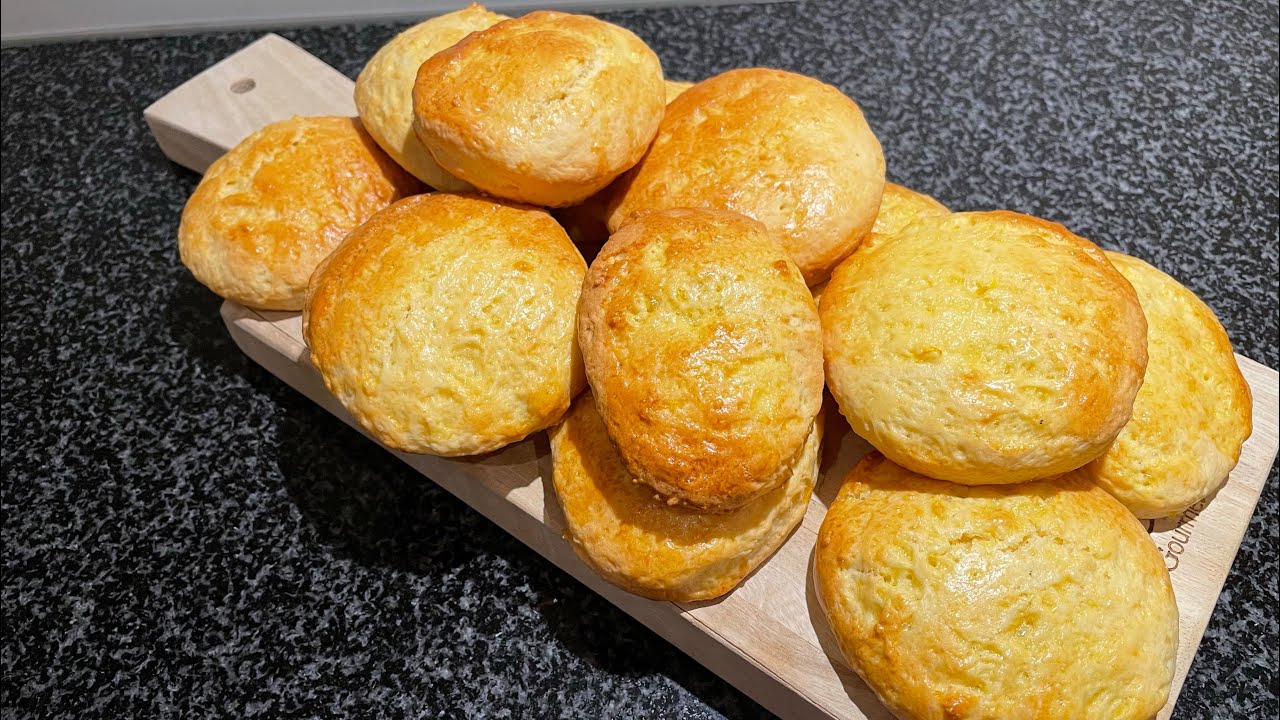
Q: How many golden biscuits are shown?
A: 12